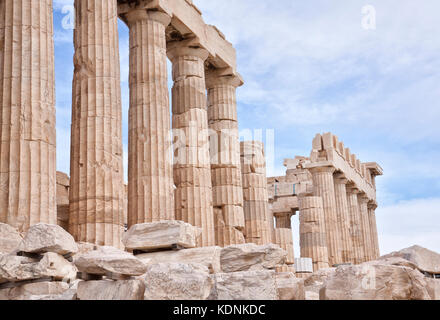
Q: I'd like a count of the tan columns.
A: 13